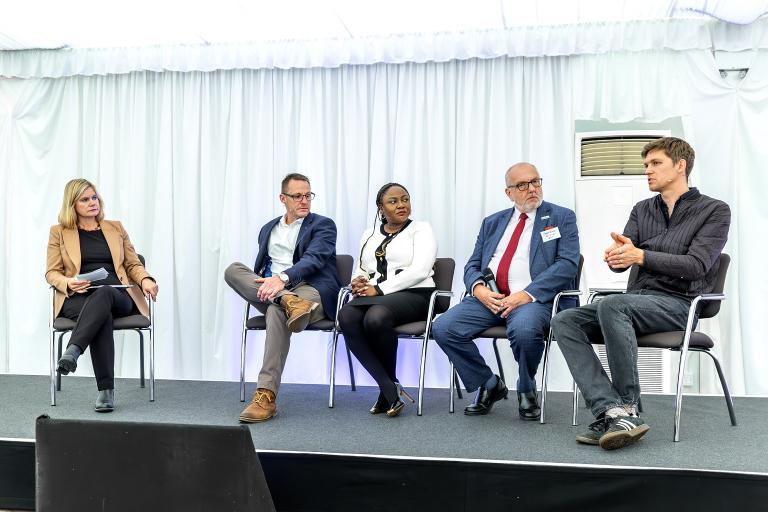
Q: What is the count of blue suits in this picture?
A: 1